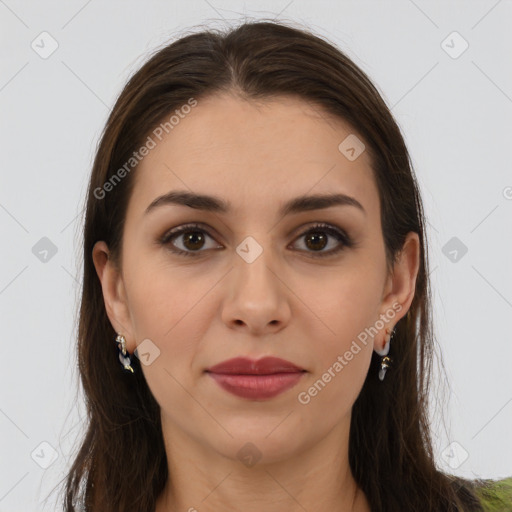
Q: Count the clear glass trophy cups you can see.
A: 0